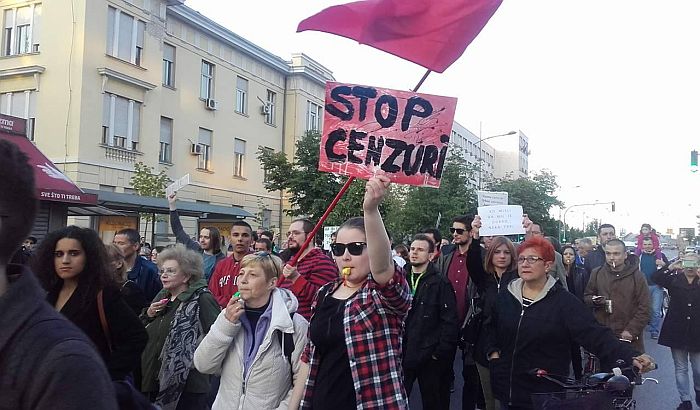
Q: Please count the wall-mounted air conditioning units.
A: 3